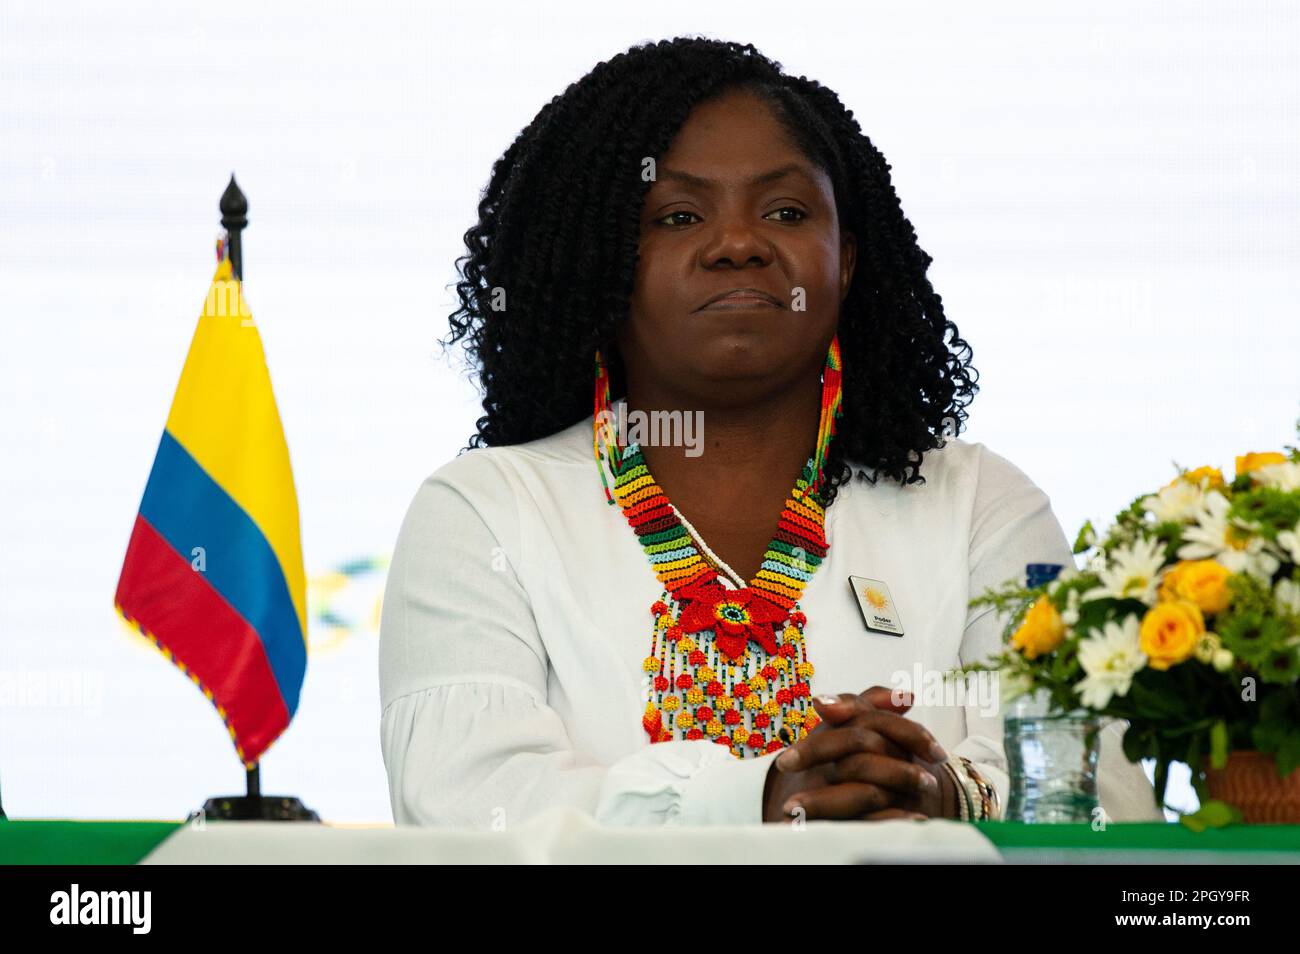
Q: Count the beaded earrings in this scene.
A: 2